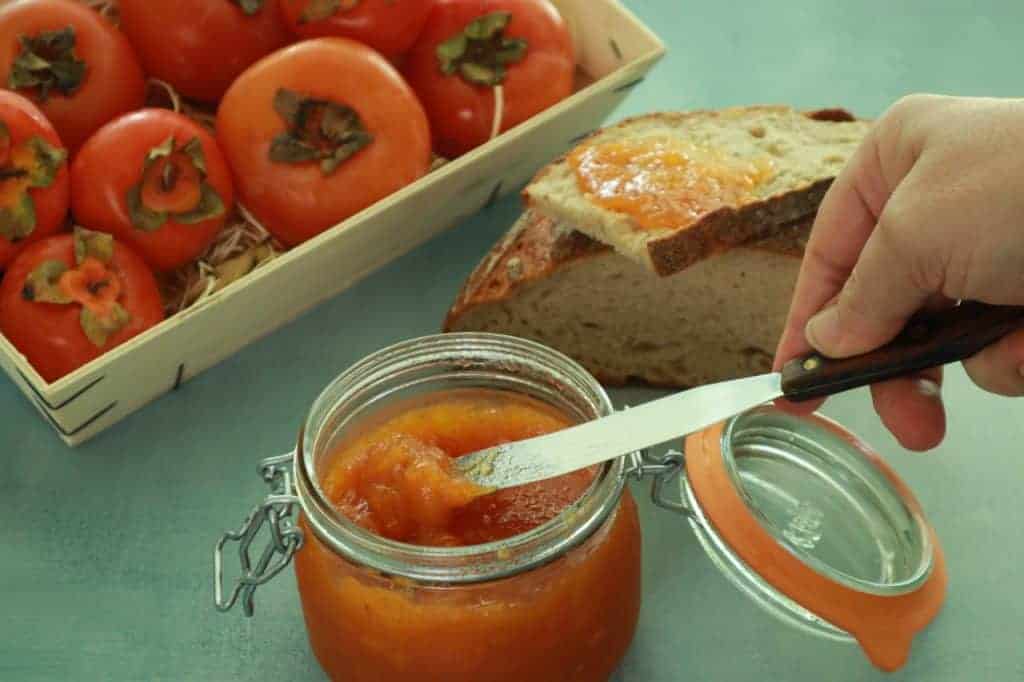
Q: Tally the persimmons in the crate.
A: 8